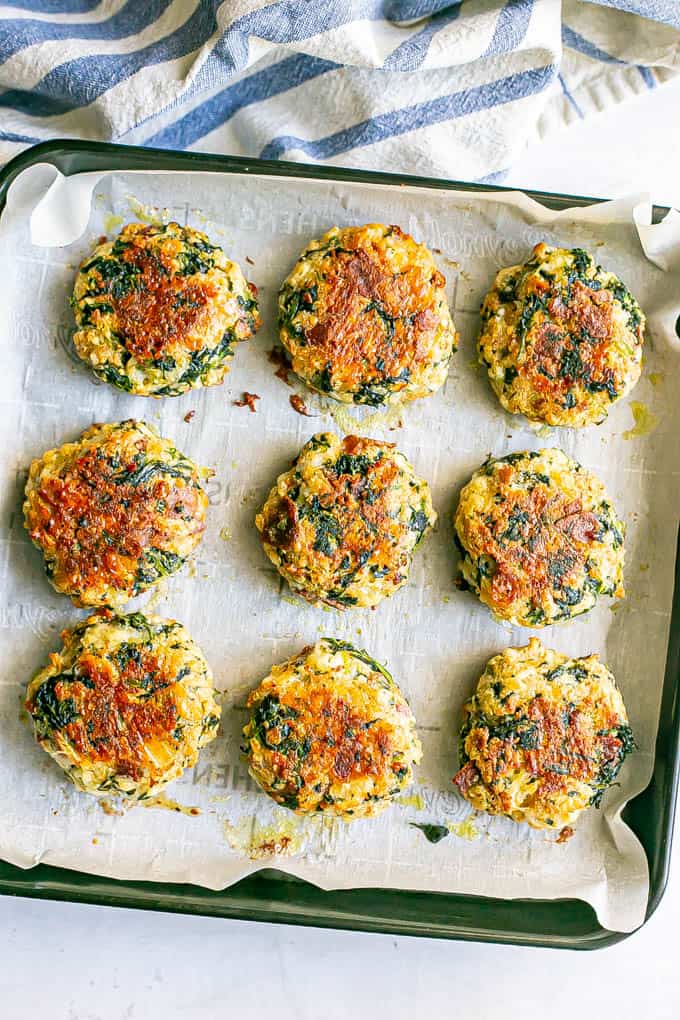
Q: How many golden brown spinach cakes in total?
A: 9